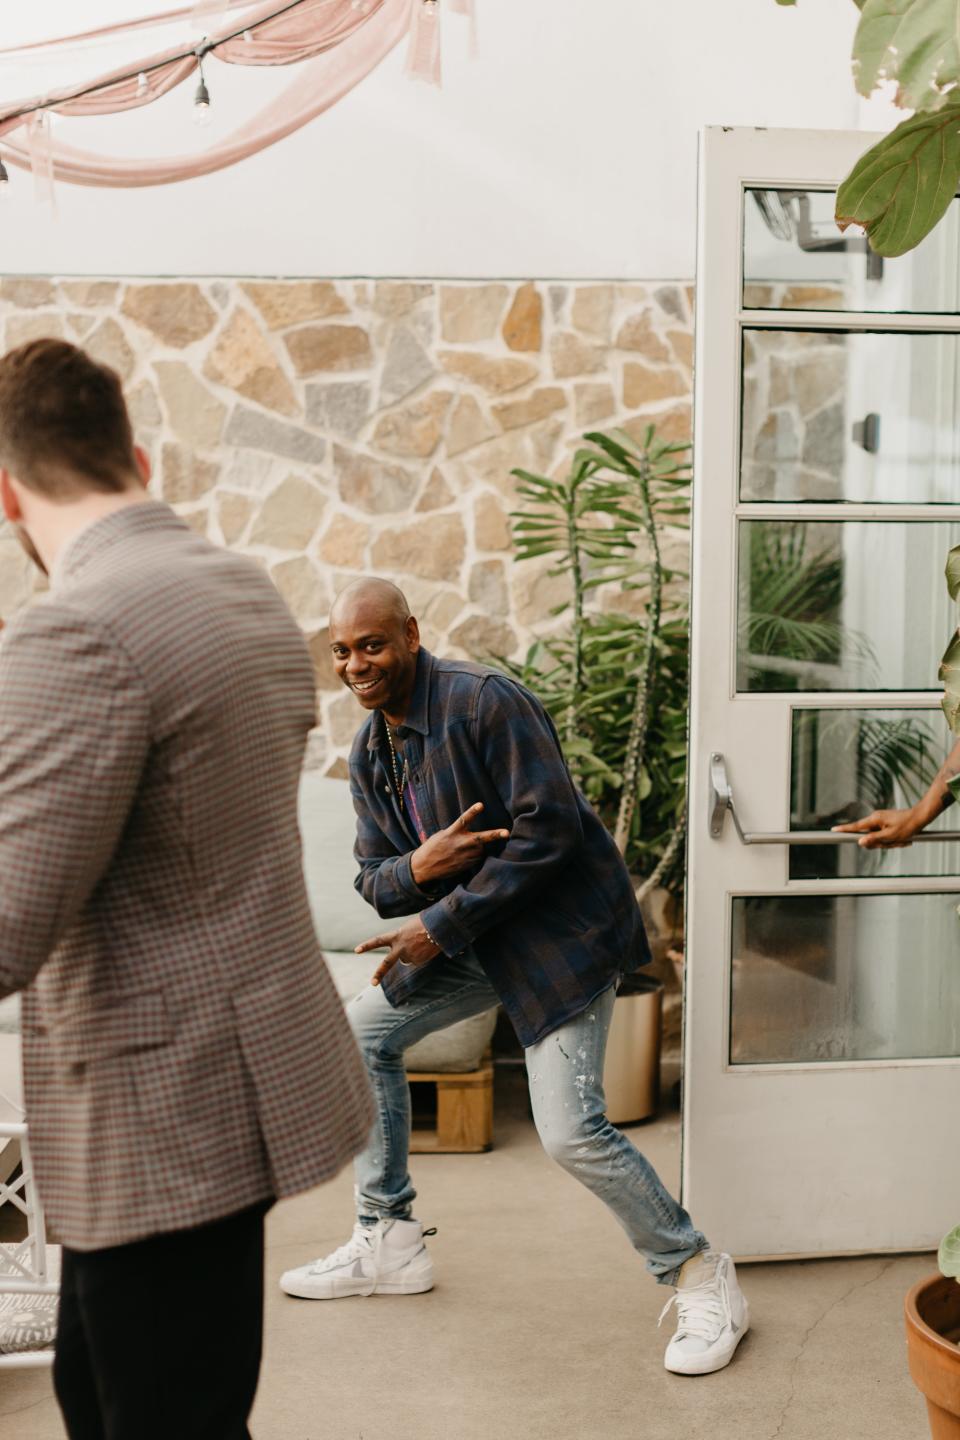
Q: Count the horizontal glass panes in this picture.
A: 5